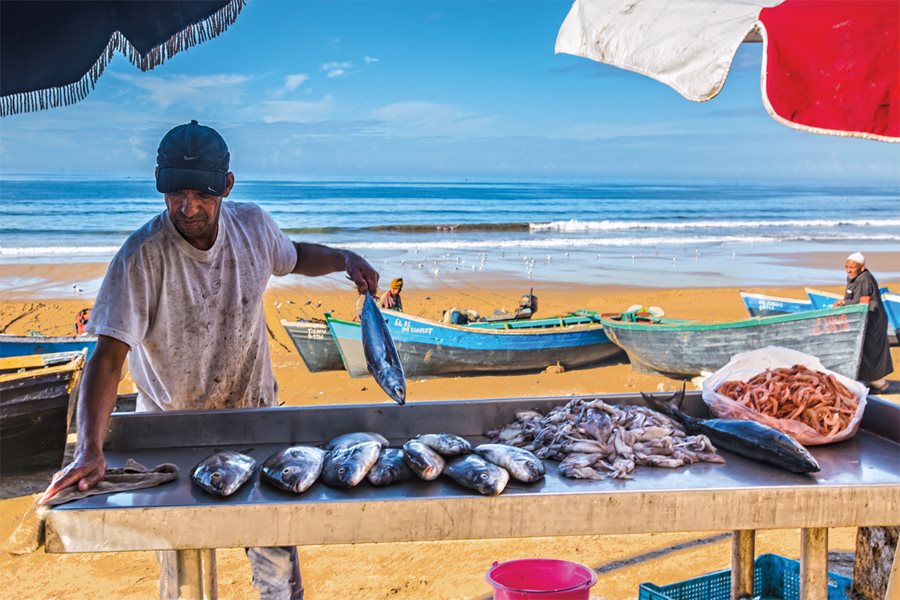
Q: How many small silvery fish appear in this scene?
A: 9